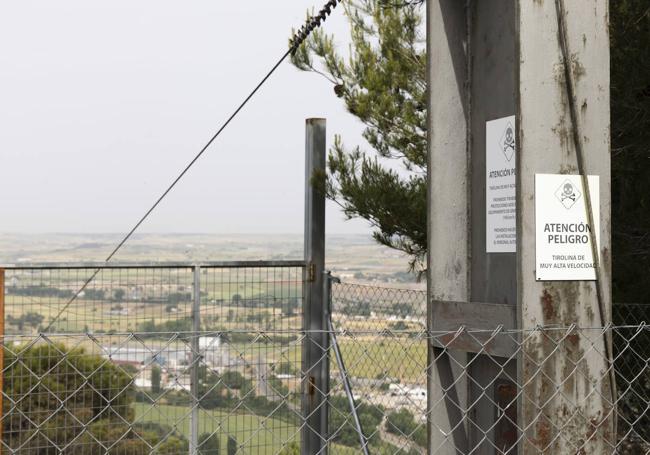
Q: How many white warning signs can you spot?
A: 2